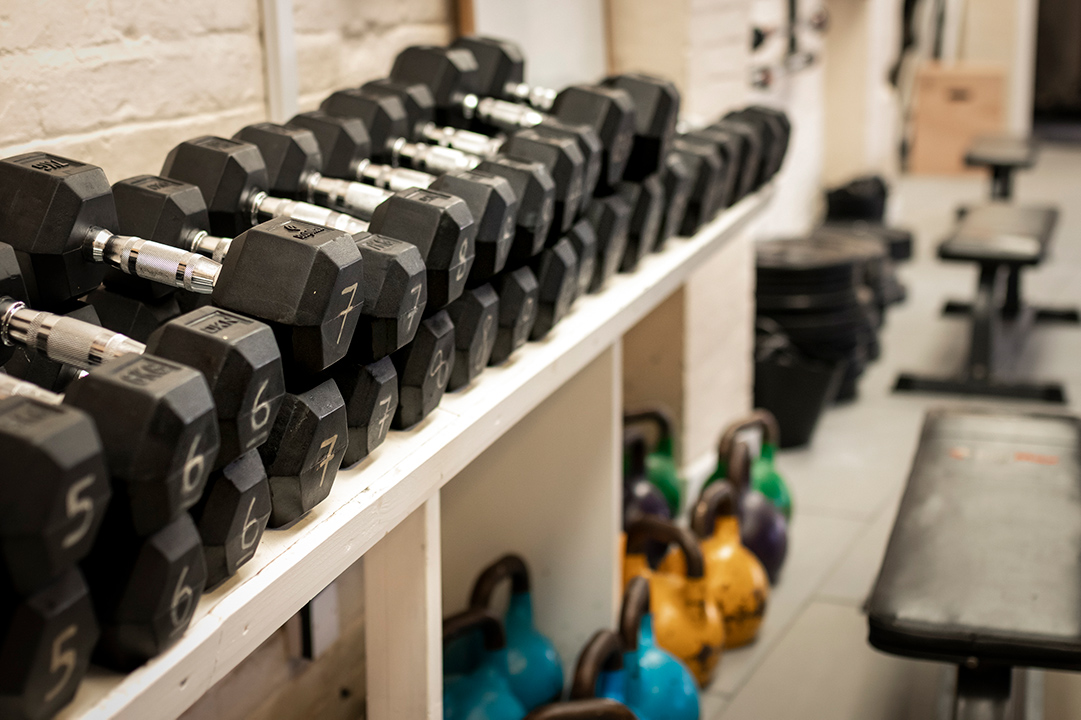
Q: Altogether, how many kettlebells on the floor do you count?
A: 11